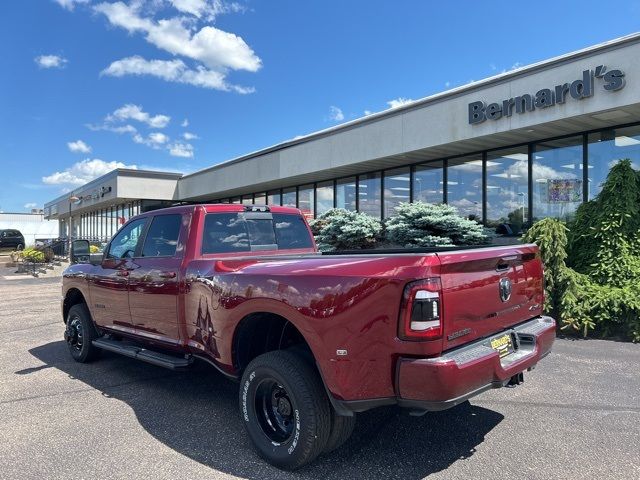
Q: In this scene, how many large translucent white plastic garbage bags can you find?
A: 0